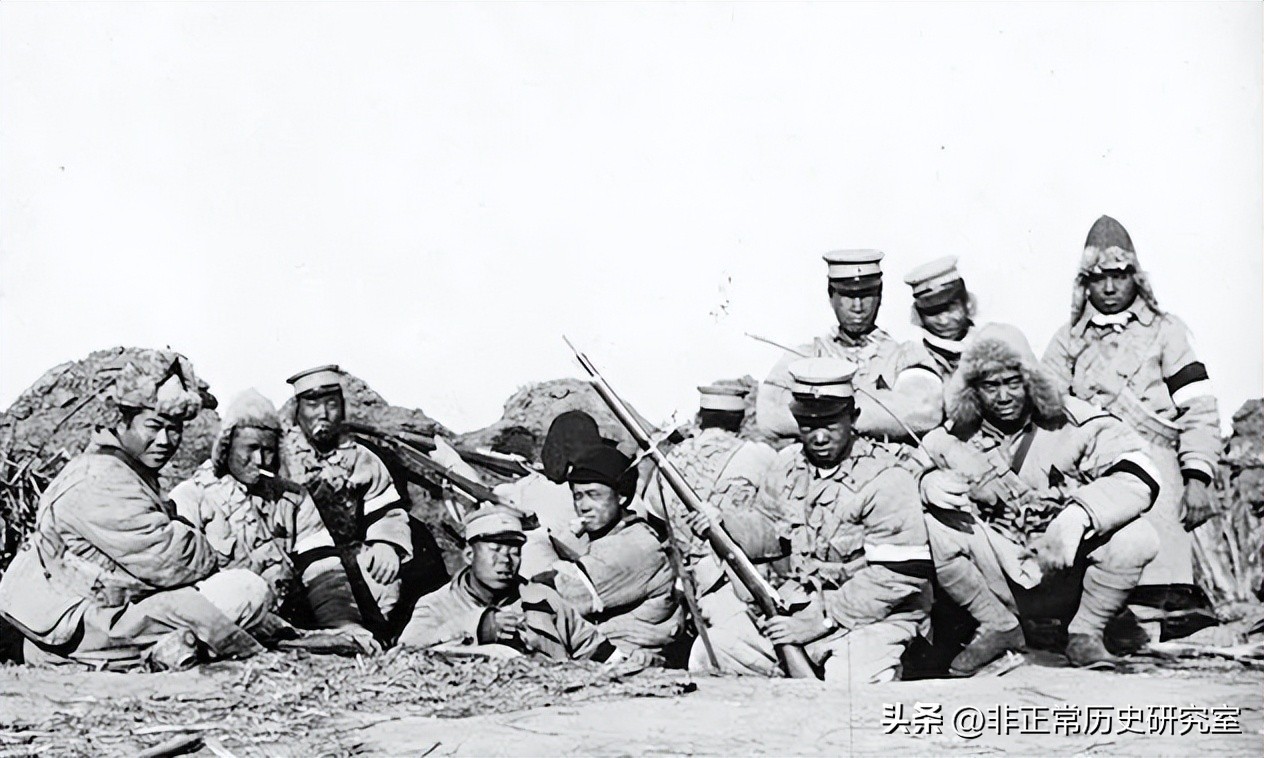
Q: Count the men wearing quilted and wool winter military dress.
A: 12